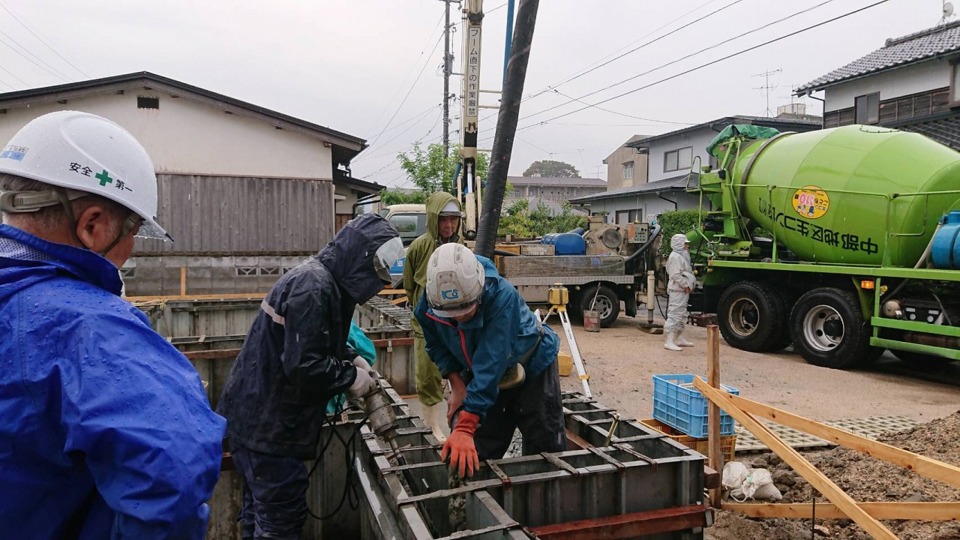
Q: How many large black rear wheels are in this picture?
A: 2